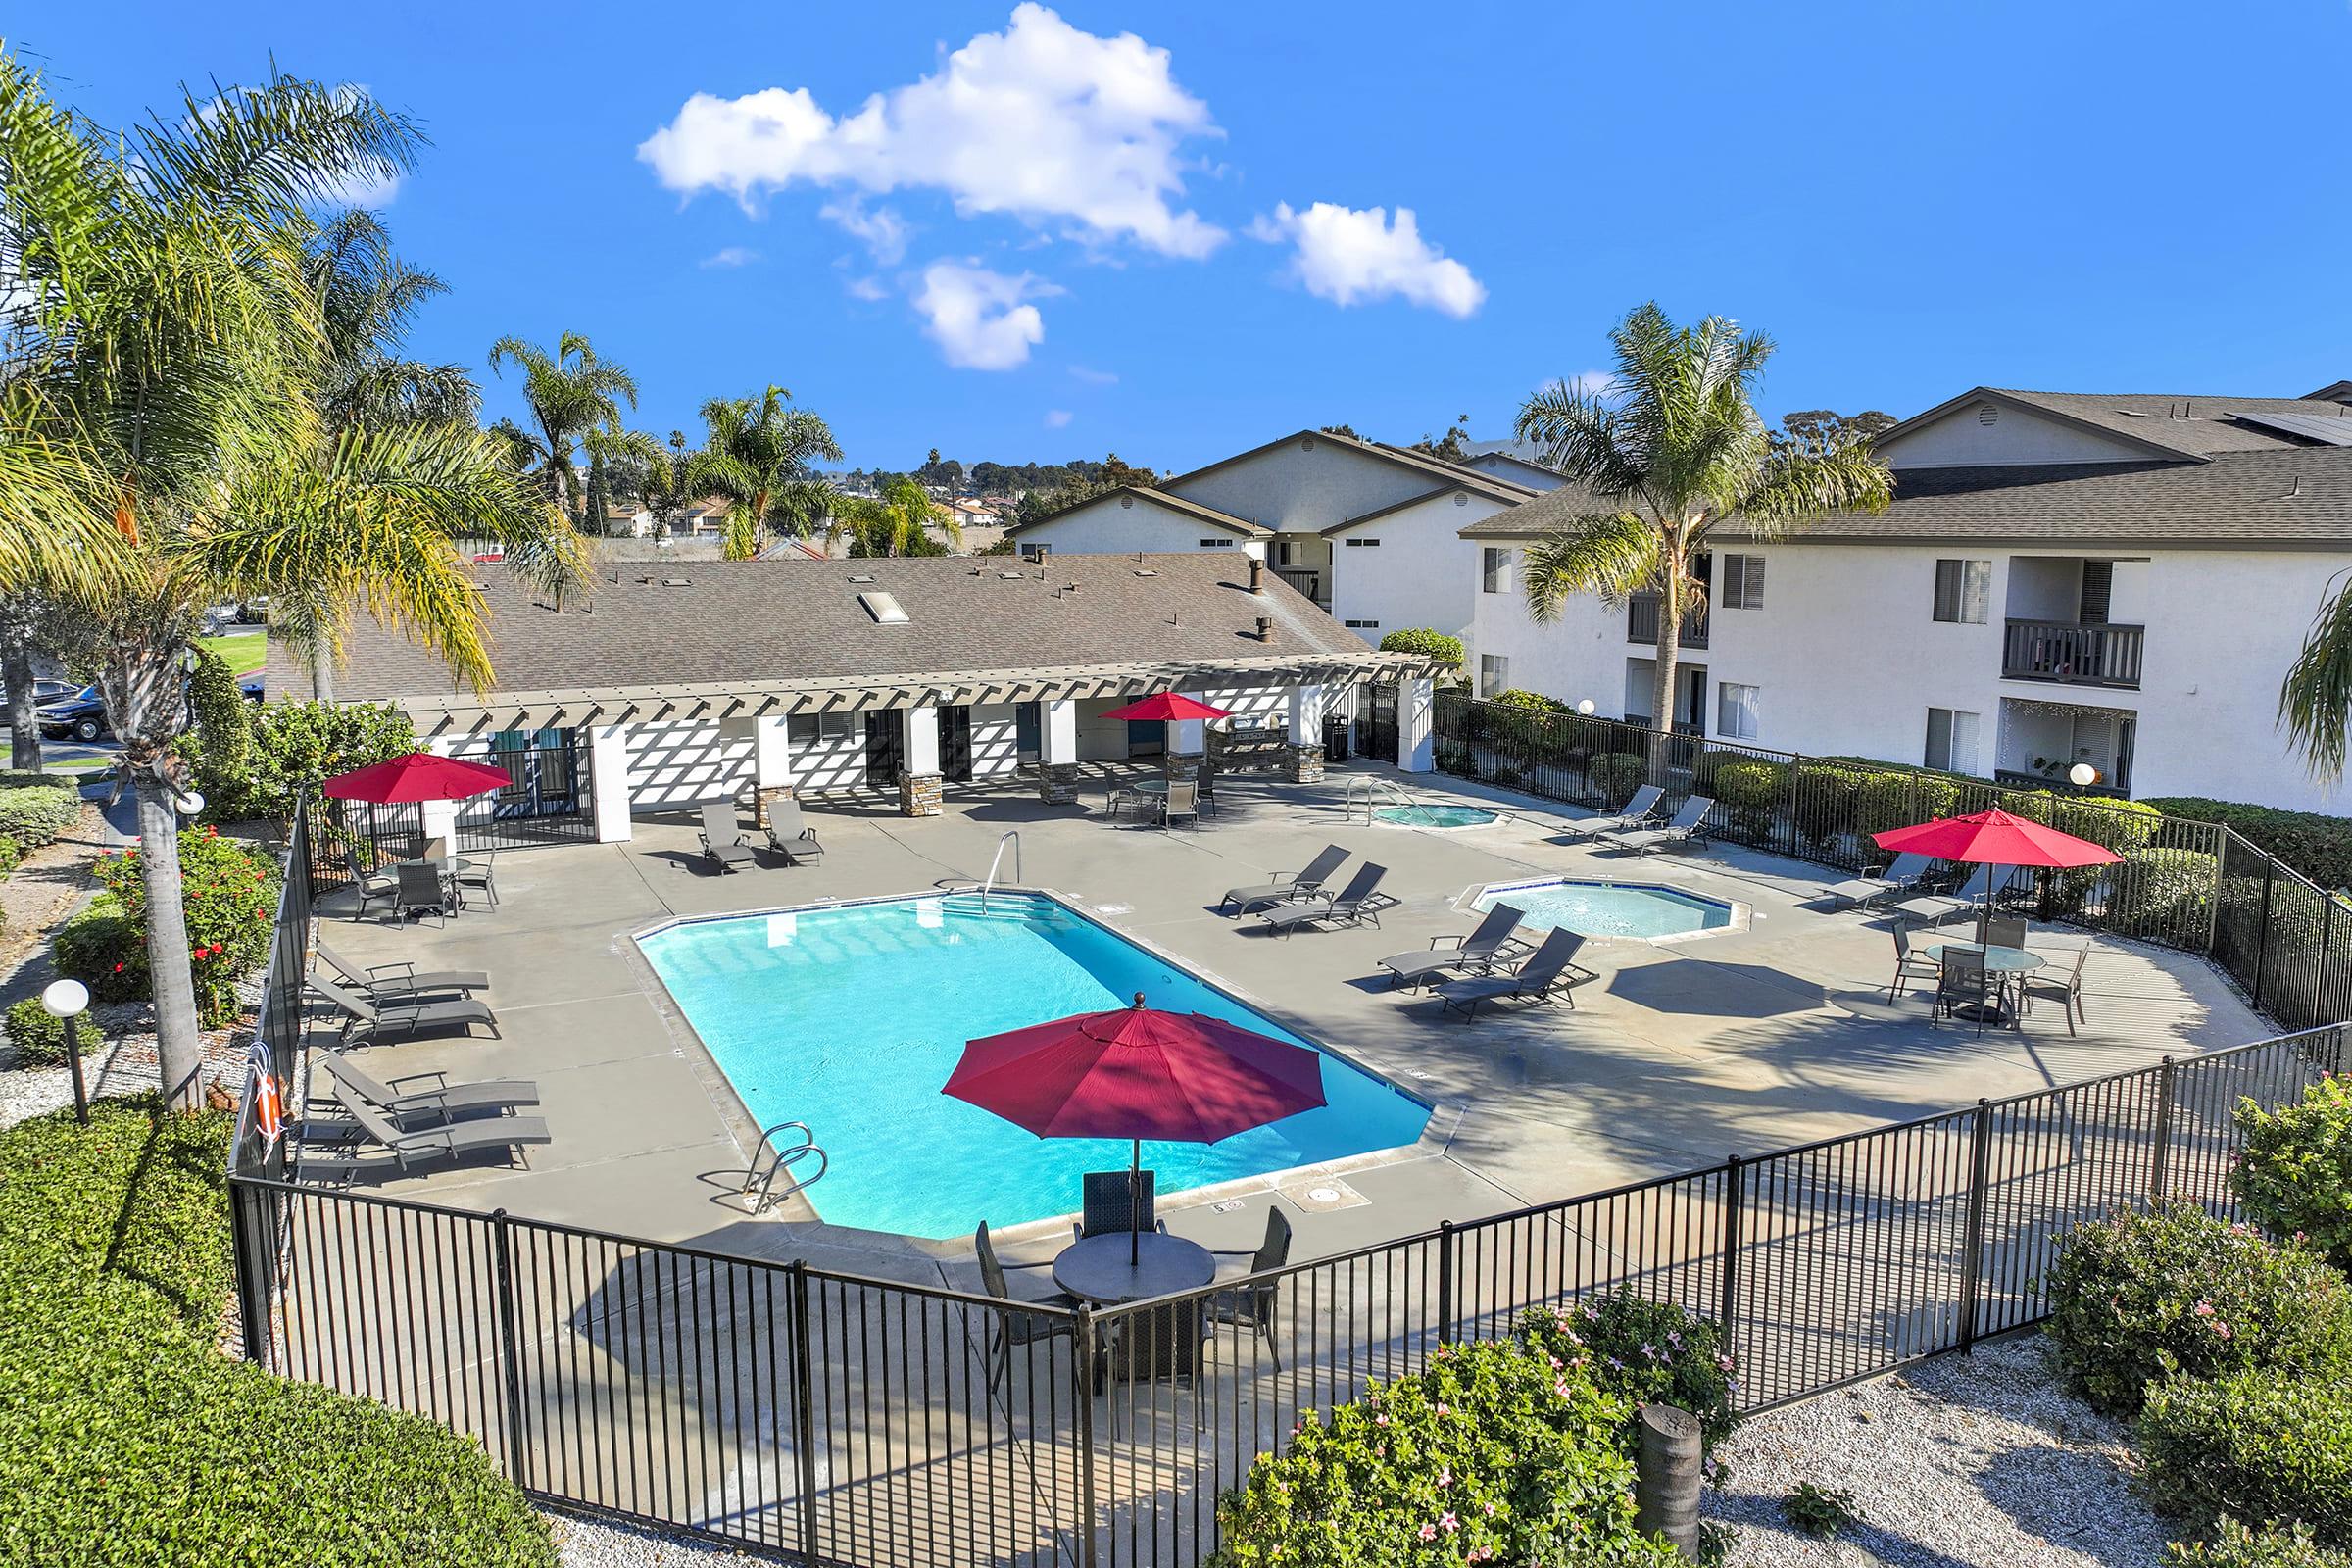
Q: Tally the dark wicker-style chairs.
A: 4